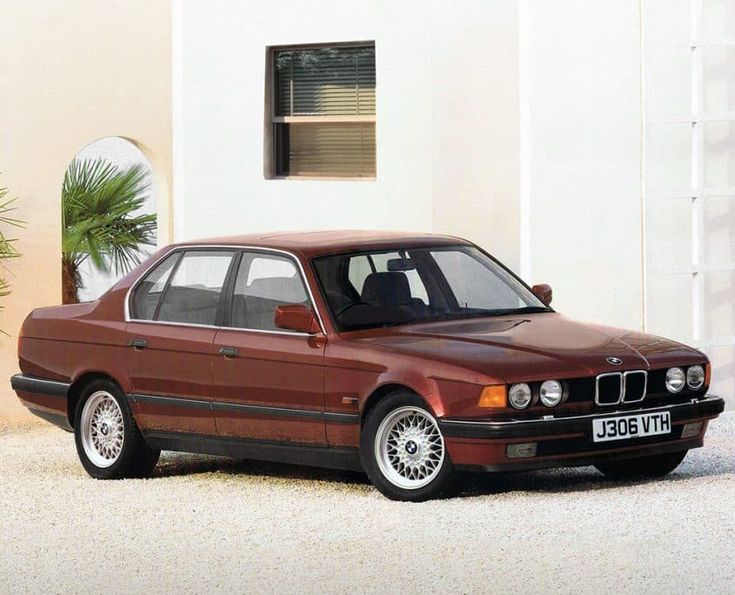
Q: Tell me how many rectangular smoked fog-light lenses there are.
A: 2